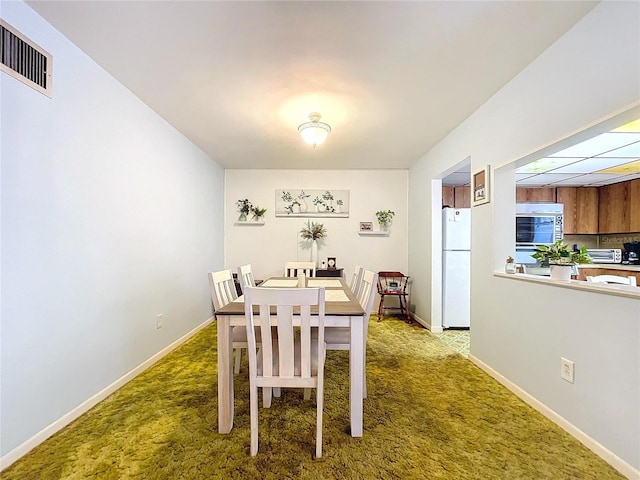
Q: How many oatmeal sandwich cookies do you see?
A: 0